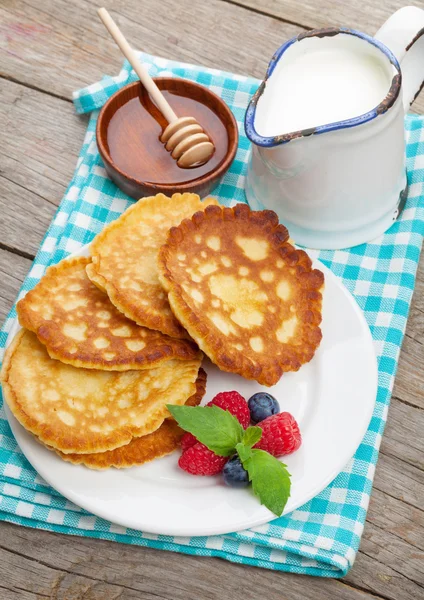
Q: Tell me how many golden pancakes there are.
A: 5